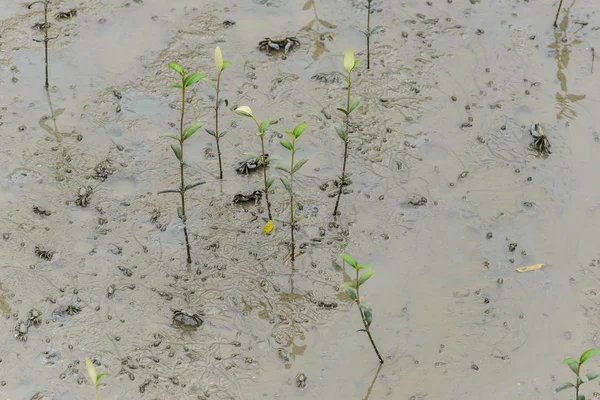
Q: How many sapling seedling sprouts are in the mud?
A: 11